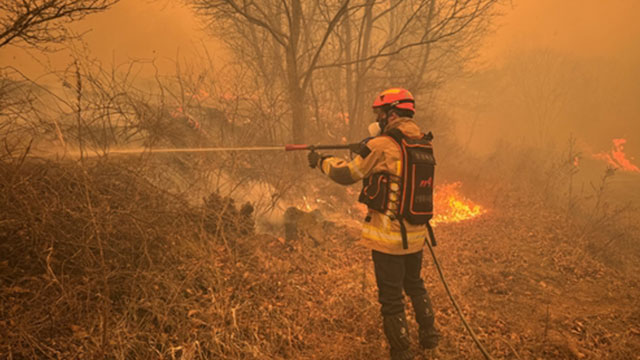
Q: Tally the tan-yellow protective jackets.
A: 1